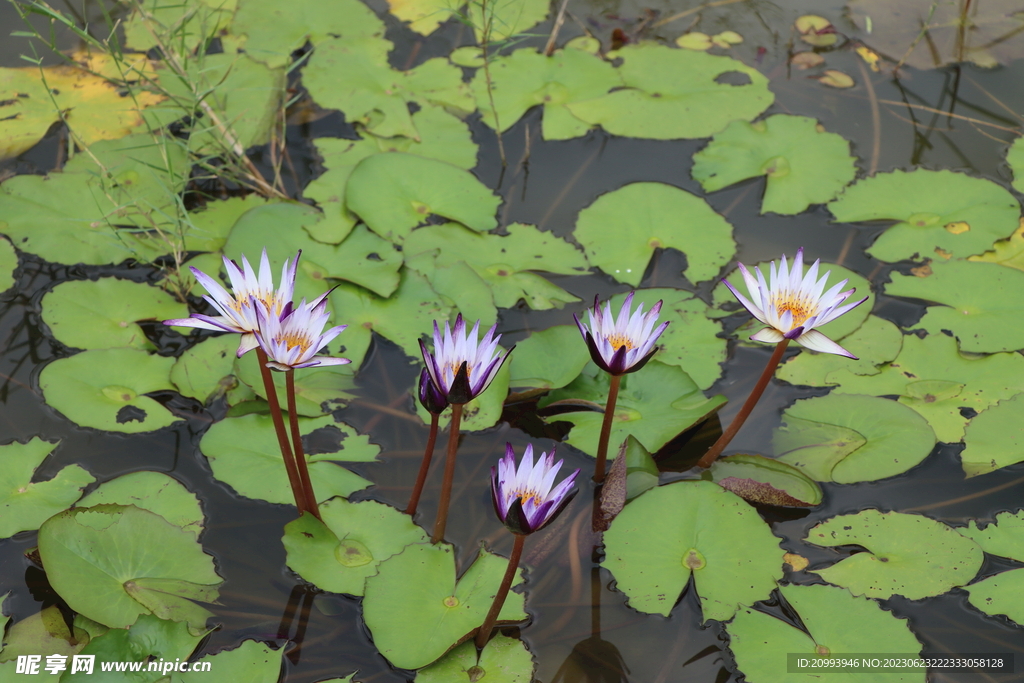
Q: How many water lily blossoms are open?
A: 6